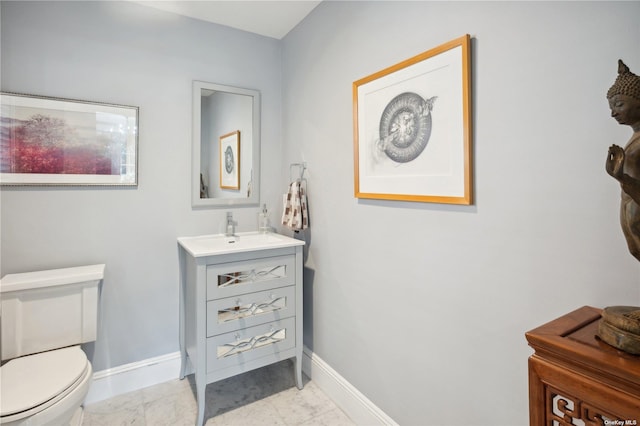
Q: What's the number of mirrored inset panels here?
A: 3